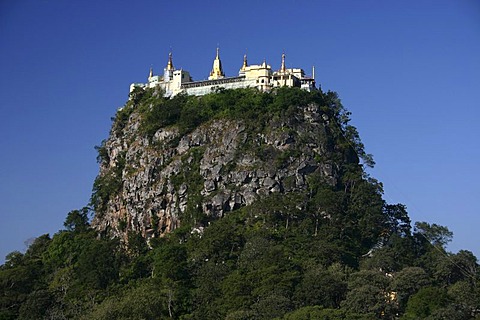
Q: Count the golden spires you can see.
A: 5